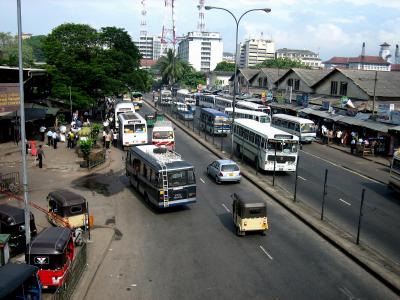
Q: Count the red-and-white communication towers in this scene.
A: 3